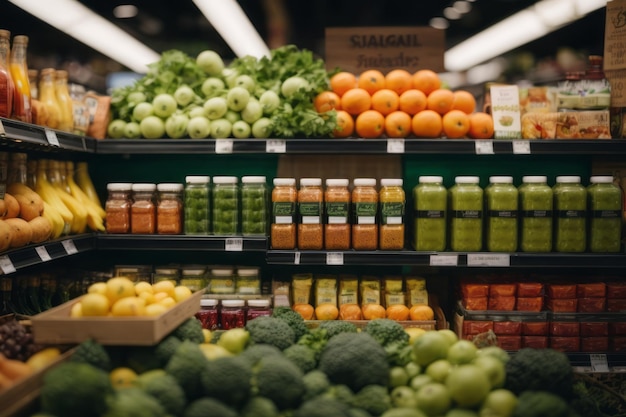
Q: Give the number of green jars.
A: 9